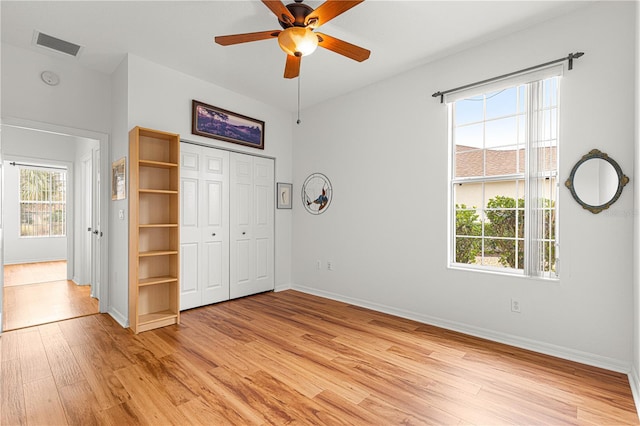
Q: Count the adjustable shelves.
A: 5